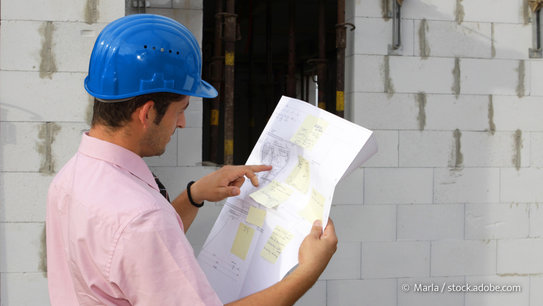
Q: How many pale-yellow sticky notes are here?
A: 7